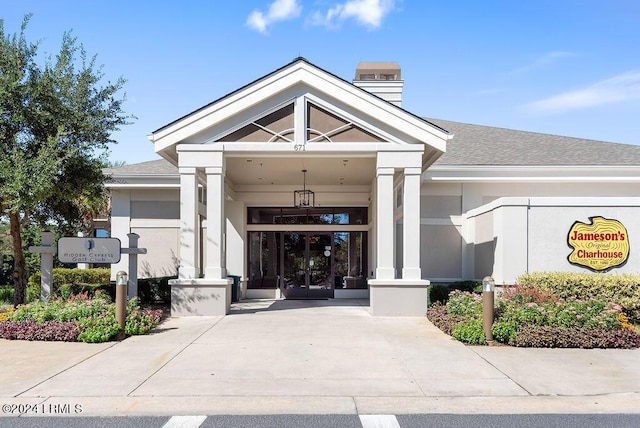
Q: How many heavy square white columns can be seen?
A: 4